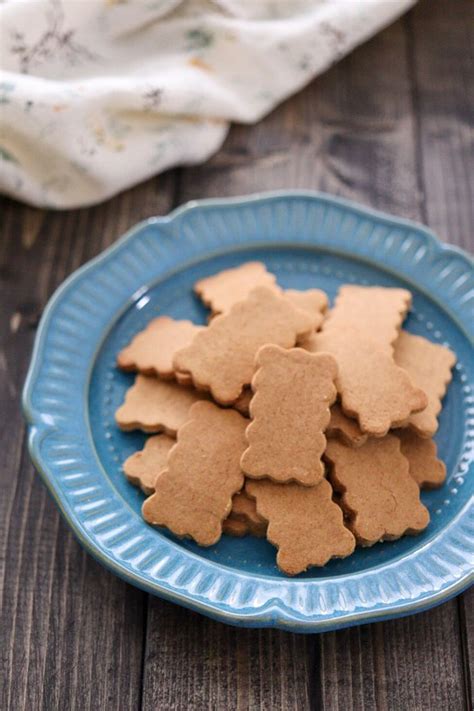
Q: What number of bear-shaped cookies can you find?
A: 0